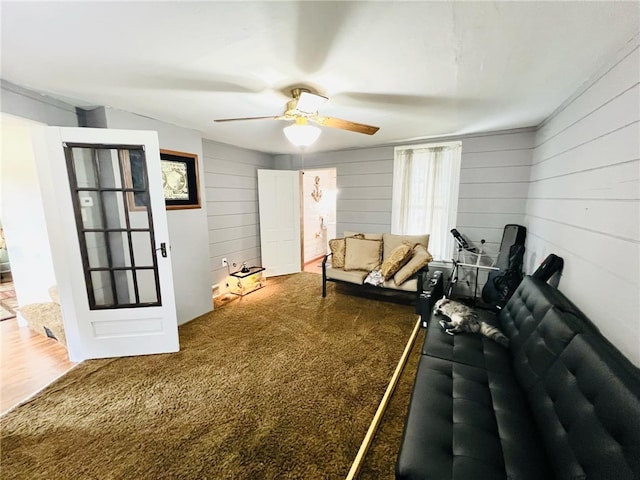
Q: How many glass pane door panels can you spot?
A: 12